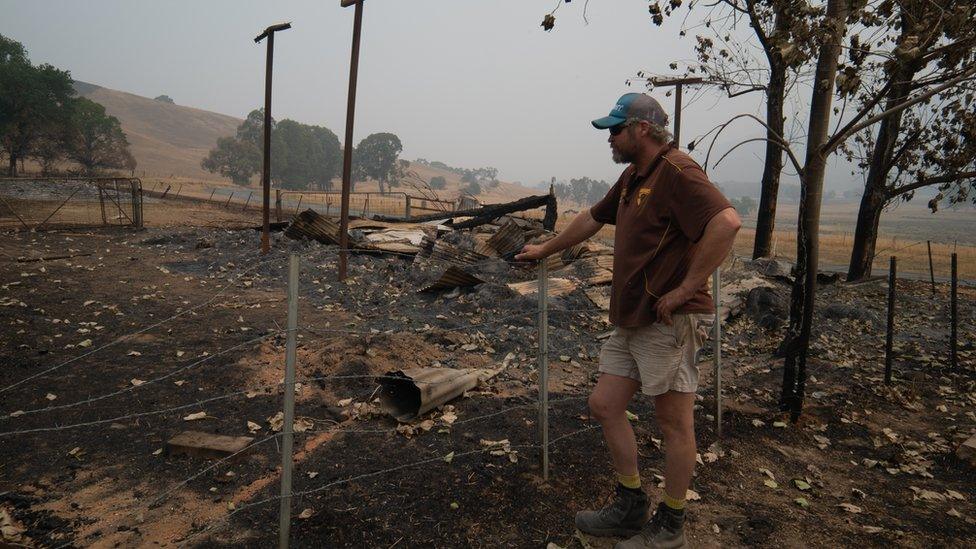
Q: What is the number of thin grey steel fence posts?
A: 3